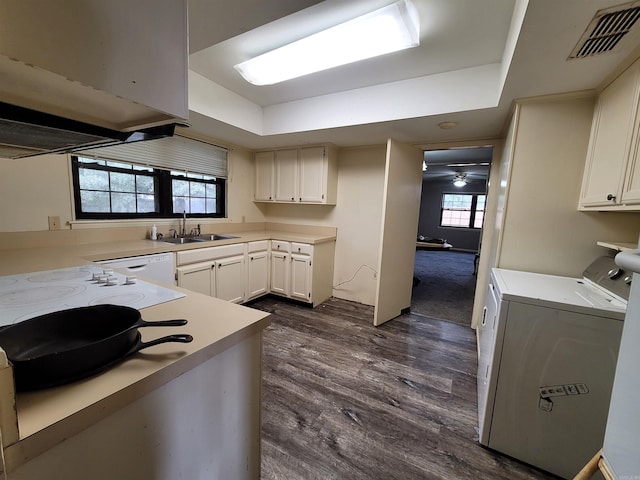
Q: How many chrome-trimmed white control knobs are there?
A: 5